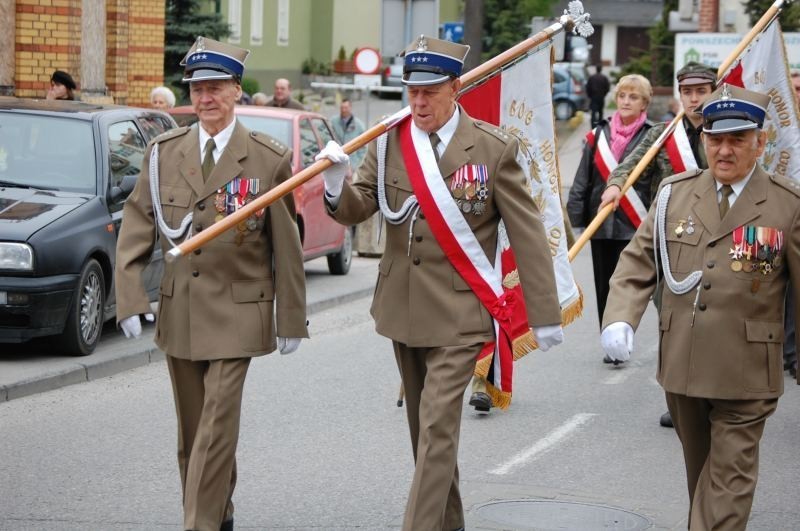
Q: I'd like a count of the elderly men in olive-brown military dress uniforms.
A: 3